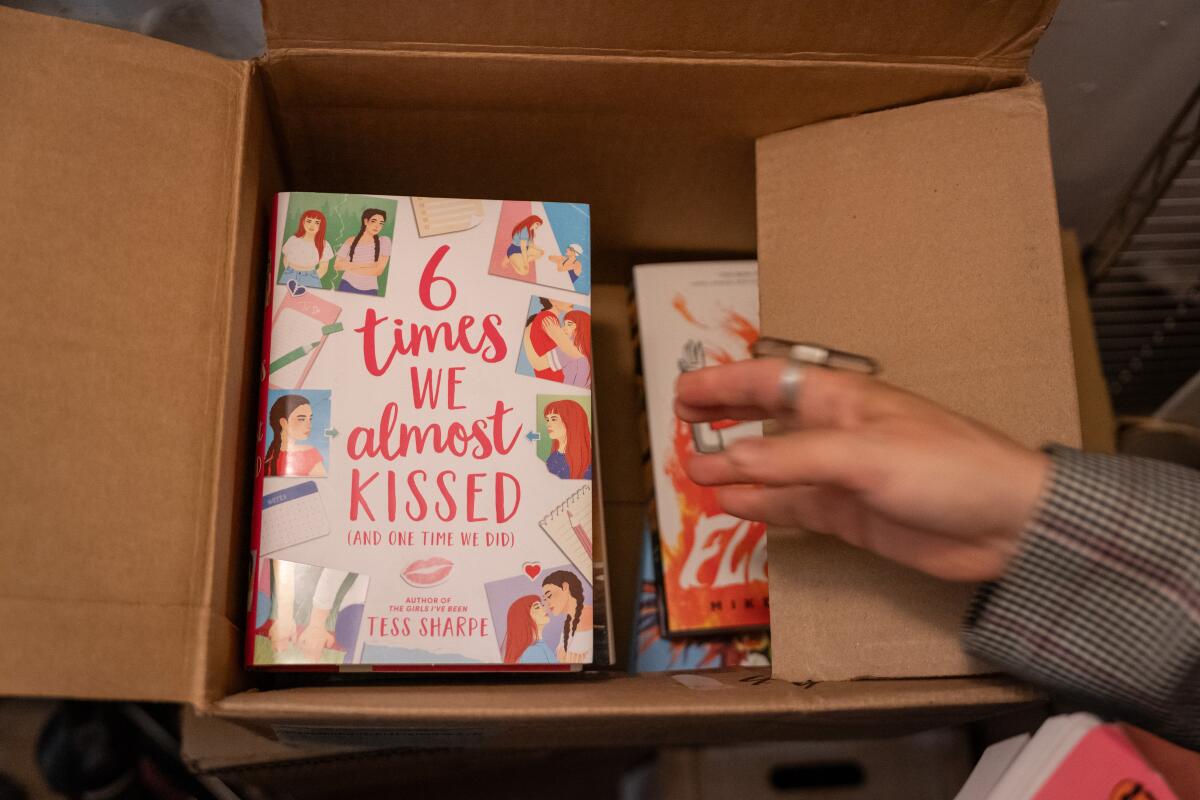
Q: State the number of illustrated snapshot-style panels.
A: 7